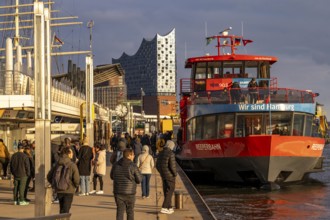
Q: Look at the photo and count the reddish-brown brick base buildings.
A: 1